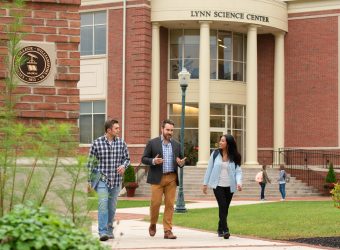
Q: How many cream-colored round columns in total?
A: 4